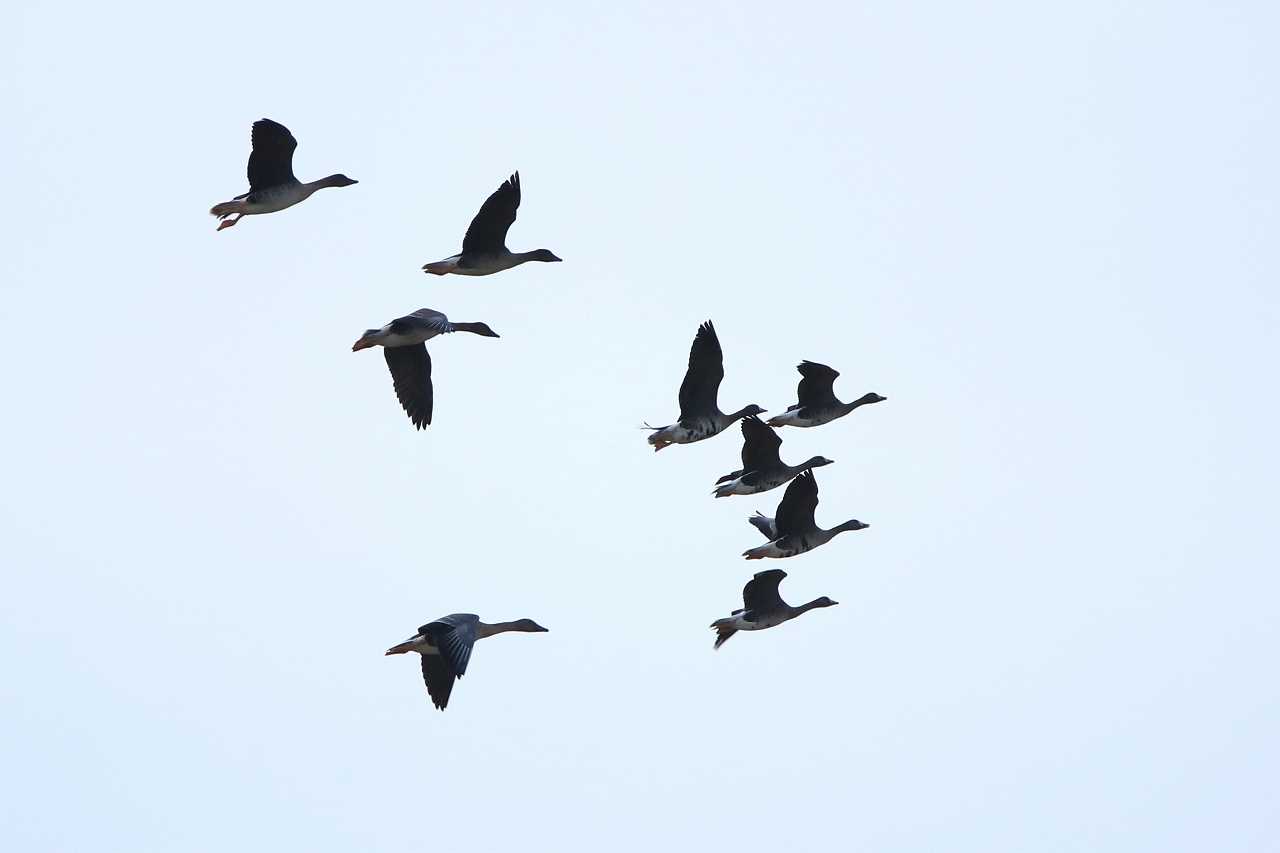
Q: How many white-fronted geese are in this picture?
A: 5